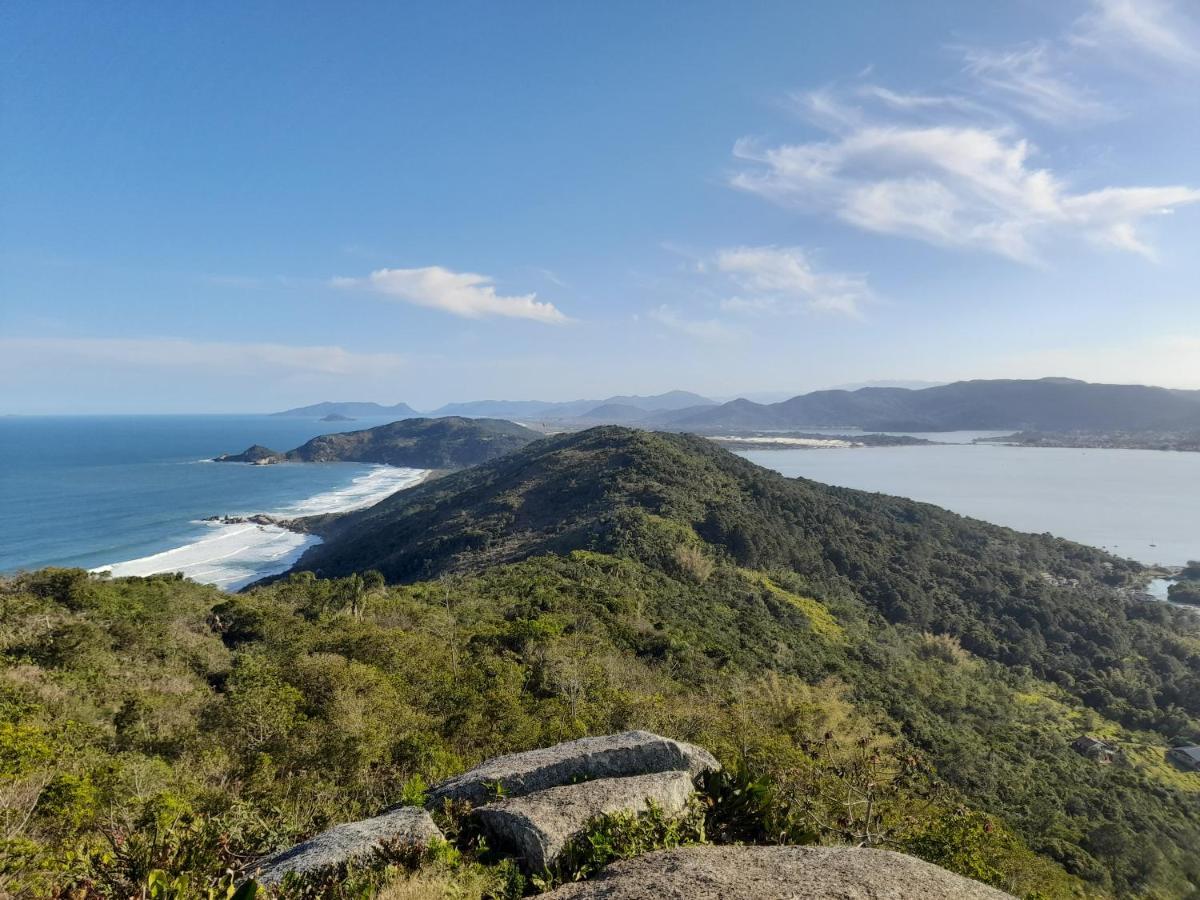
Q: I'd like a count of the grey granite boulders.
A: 4